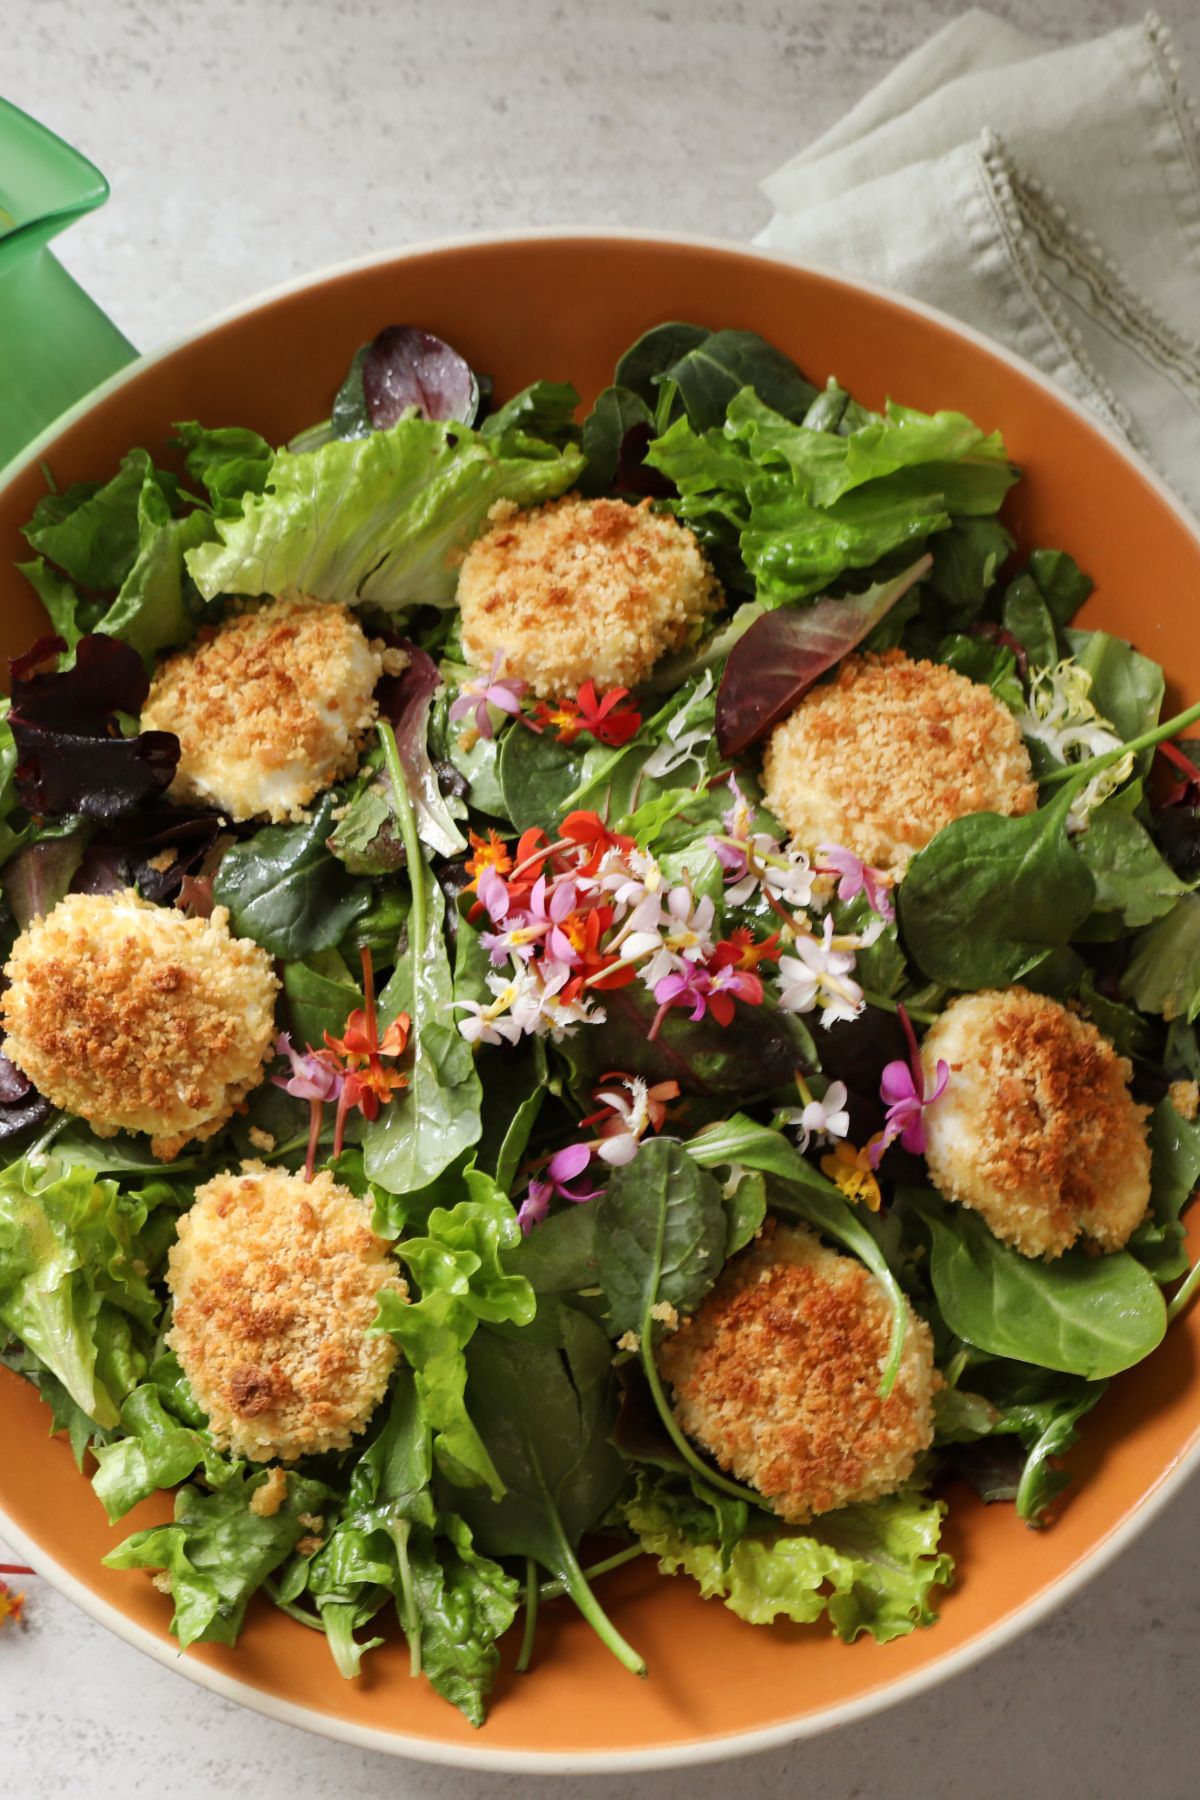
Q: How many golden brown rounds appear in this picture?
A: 7